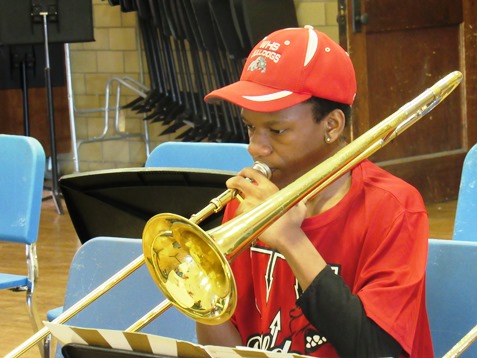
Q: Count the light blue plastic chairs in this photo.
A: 5